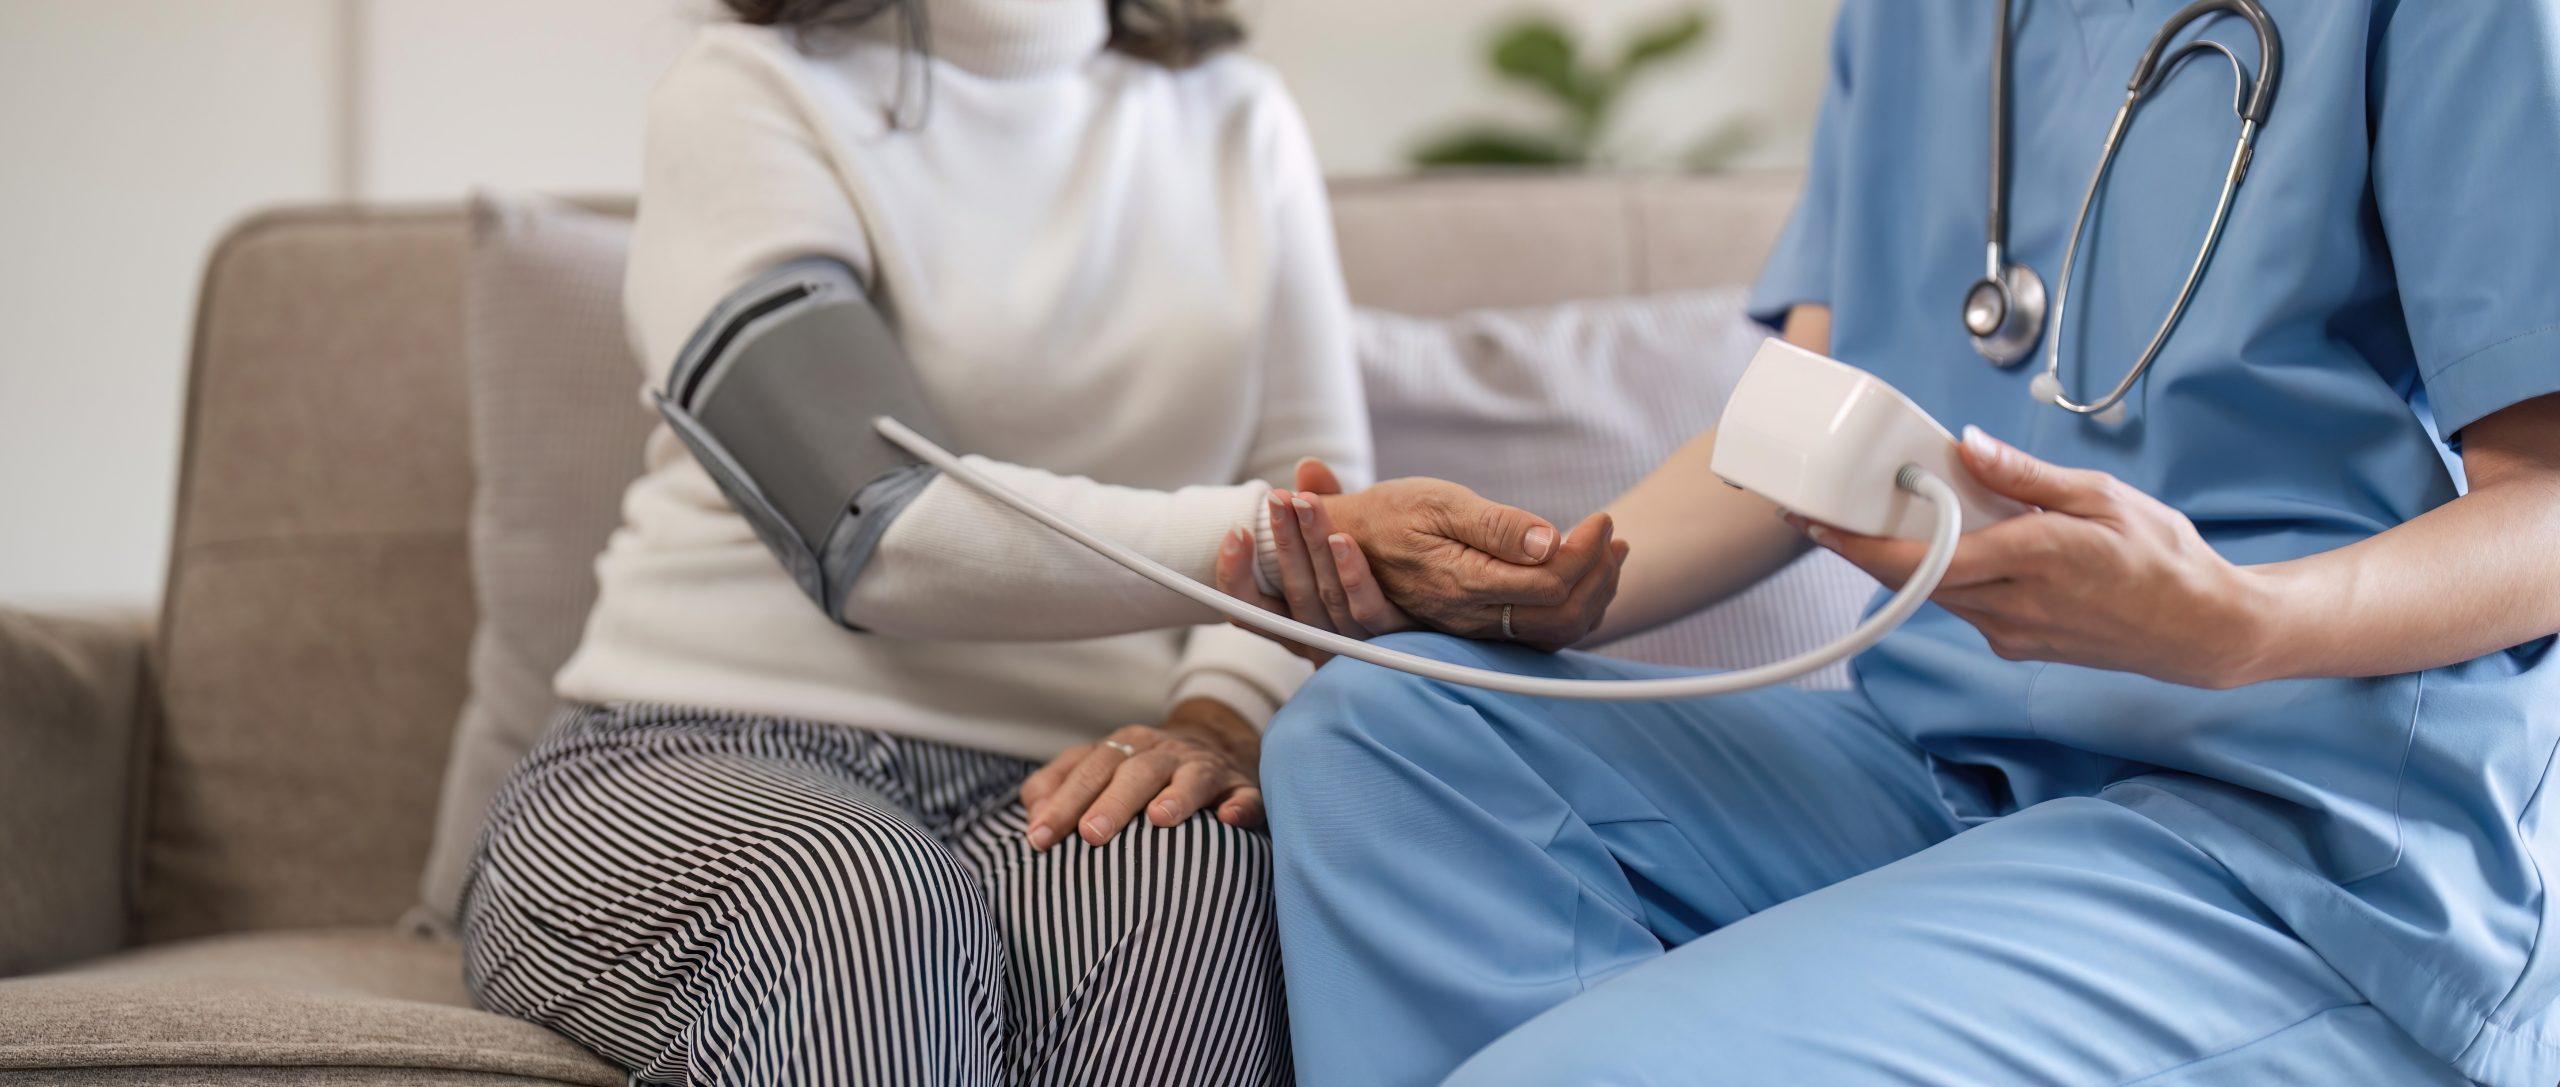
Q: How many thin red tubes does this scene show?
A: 0